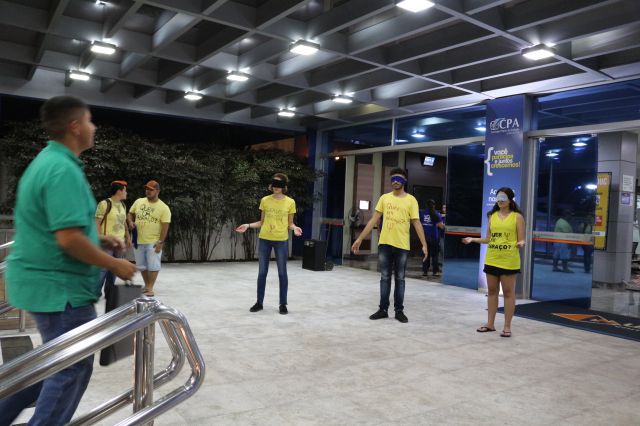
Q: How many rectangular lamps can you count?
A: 9